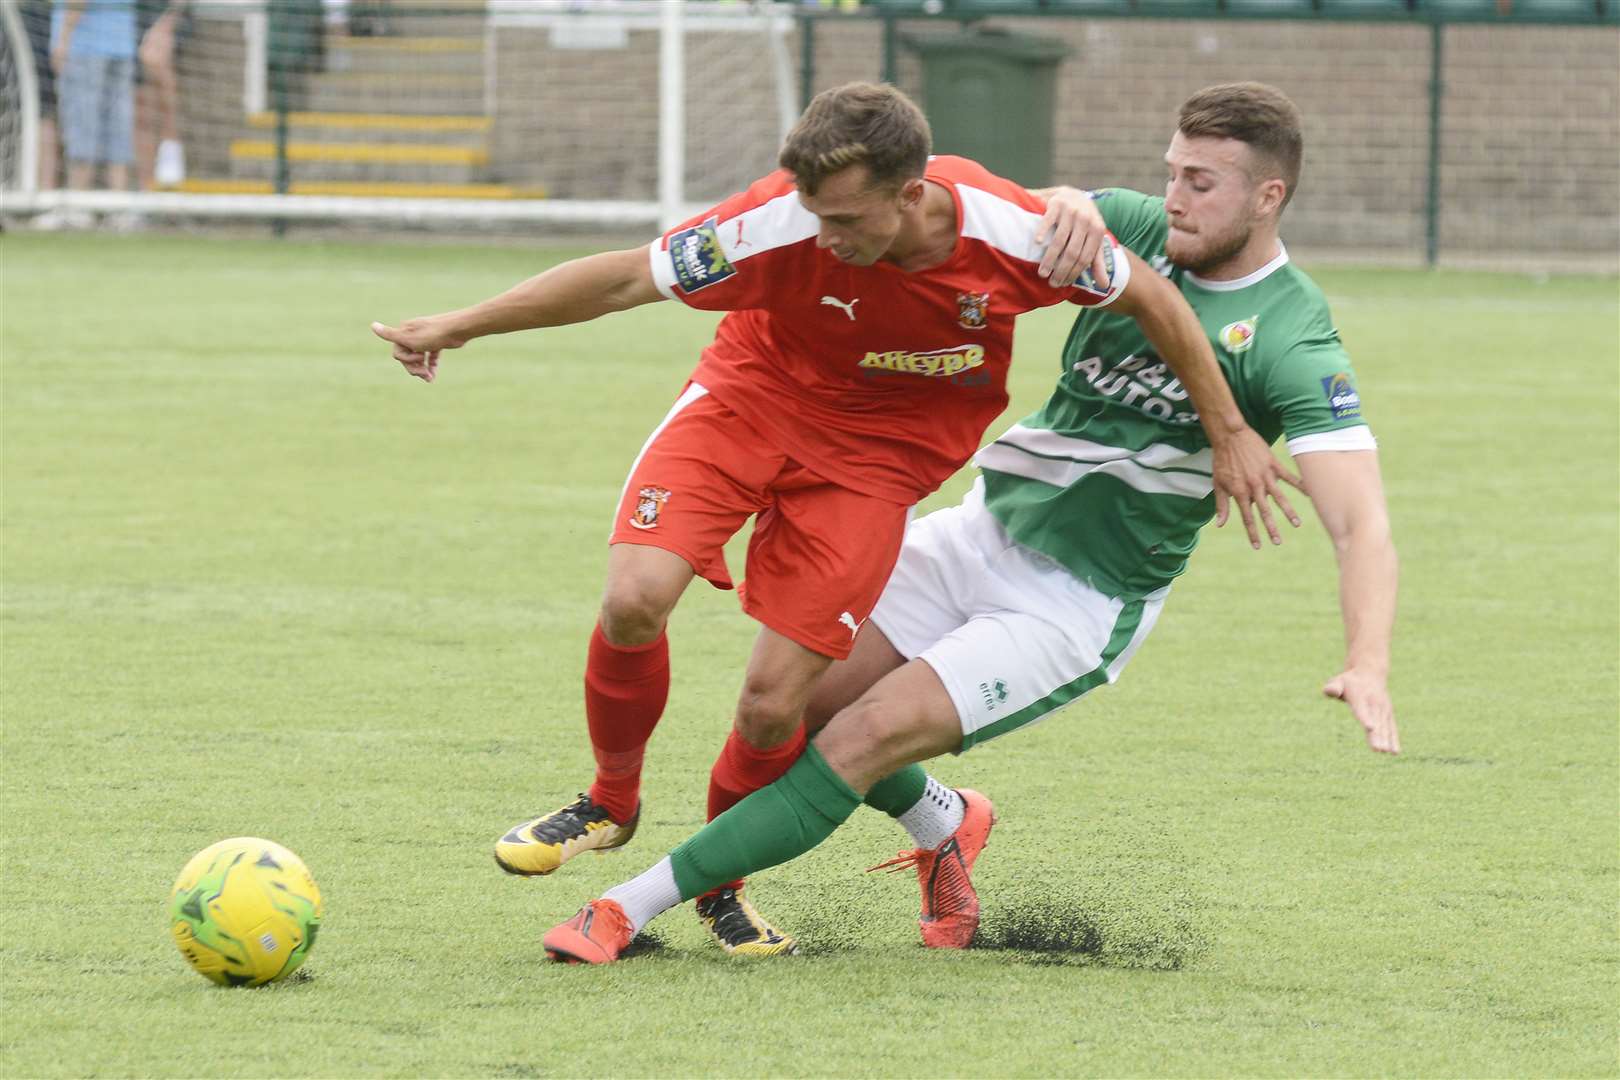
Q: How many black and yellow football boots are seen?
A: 2